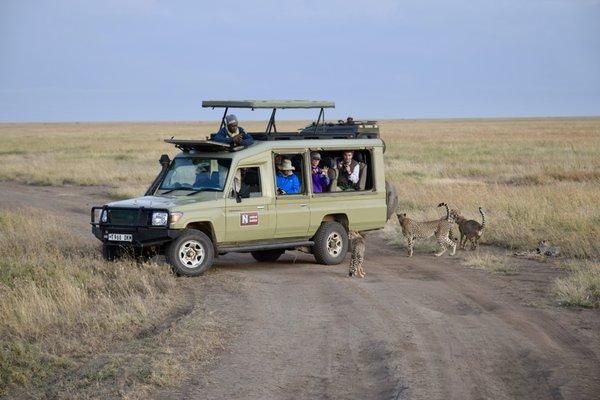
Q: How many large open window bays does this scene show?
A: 2